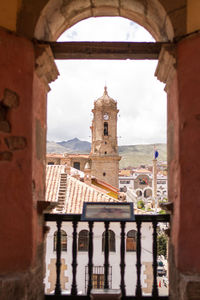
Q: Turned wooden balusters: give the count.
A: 7